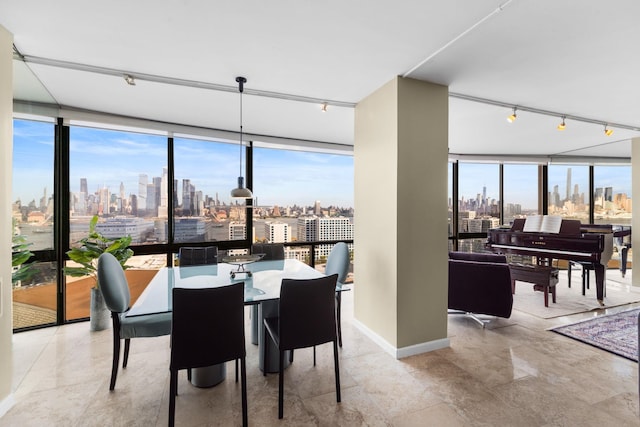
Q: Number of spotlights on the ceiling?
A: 5